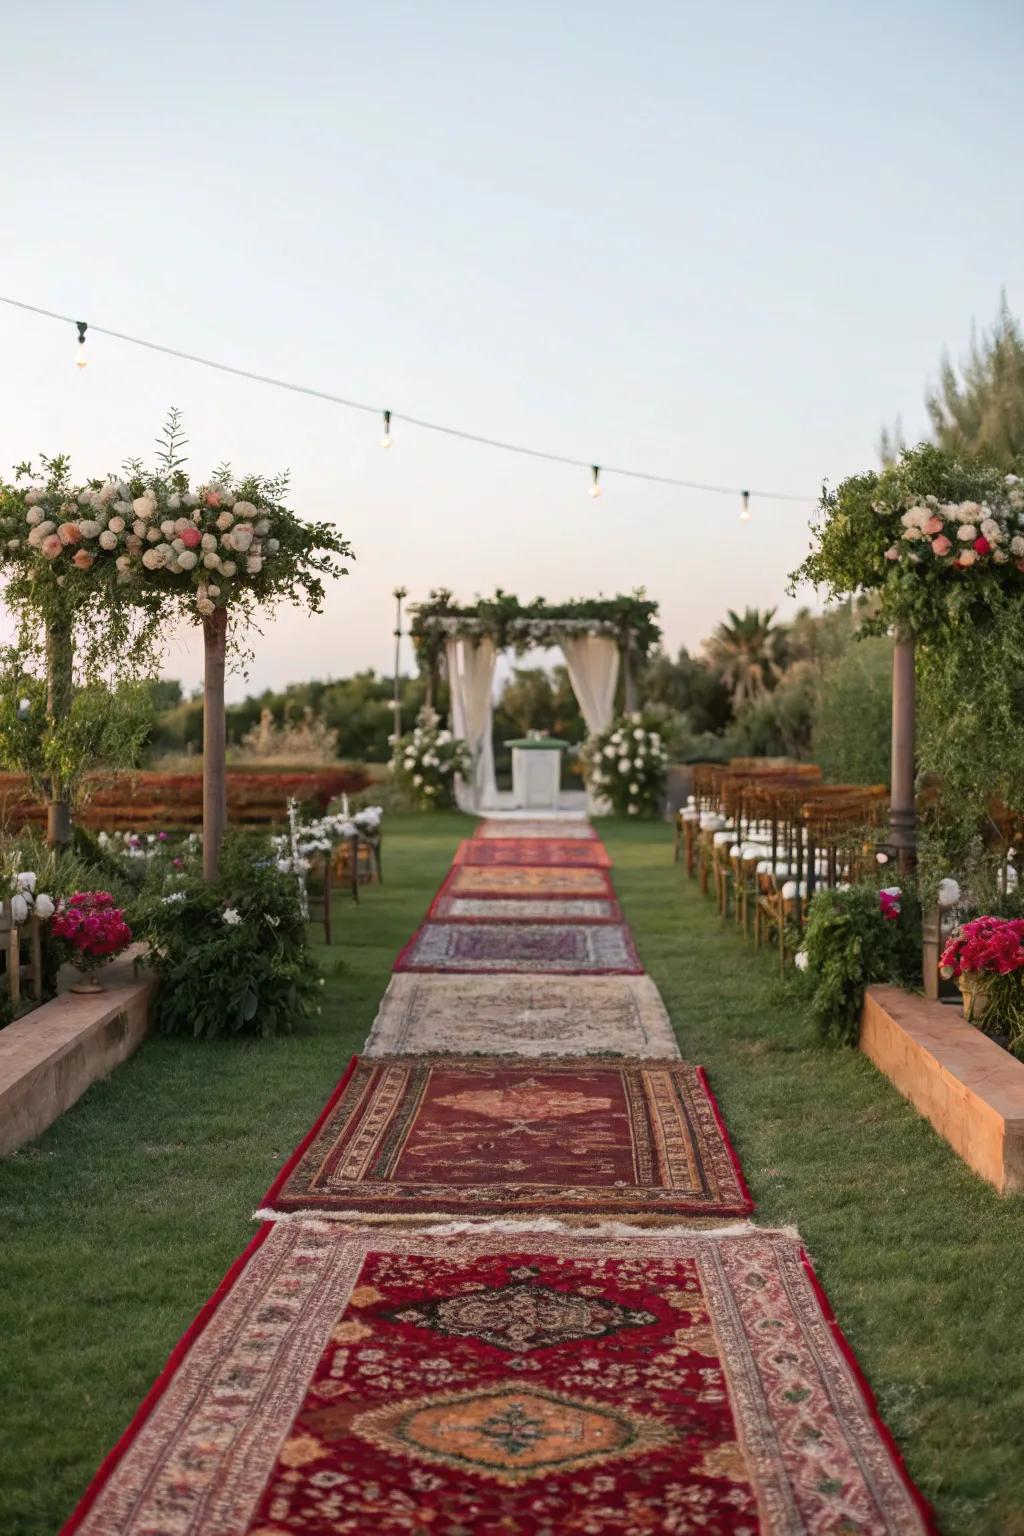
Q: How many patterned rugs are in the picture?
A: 8